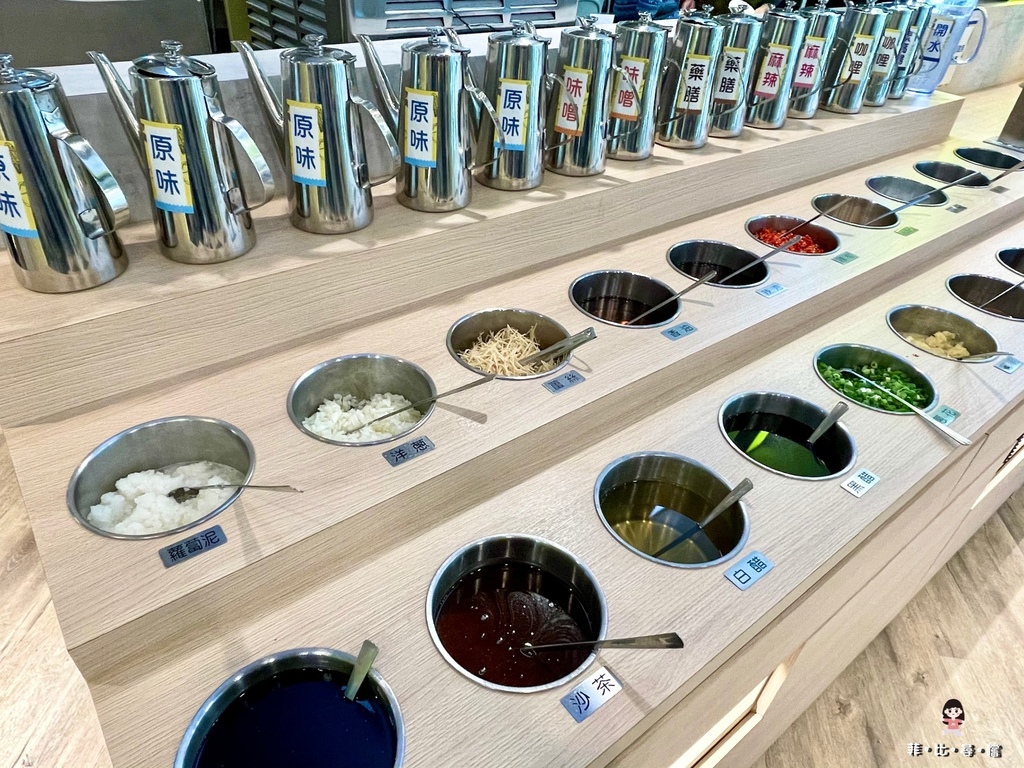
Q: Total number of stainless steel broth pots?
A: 14